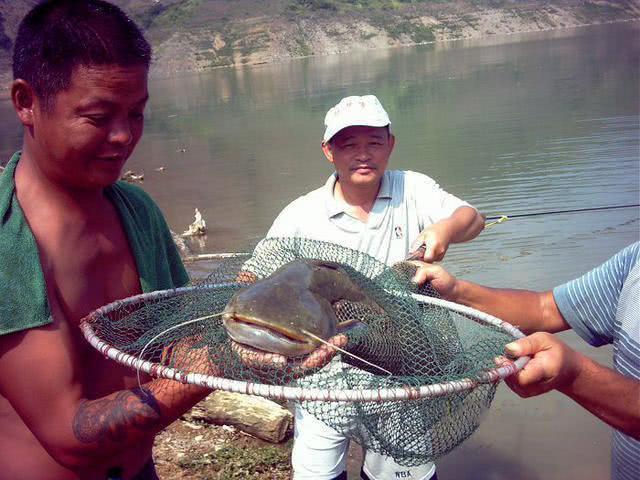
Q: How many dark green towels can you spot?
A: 1